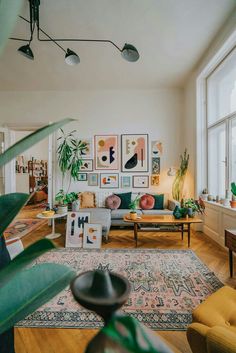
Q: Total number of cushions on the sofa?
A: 5